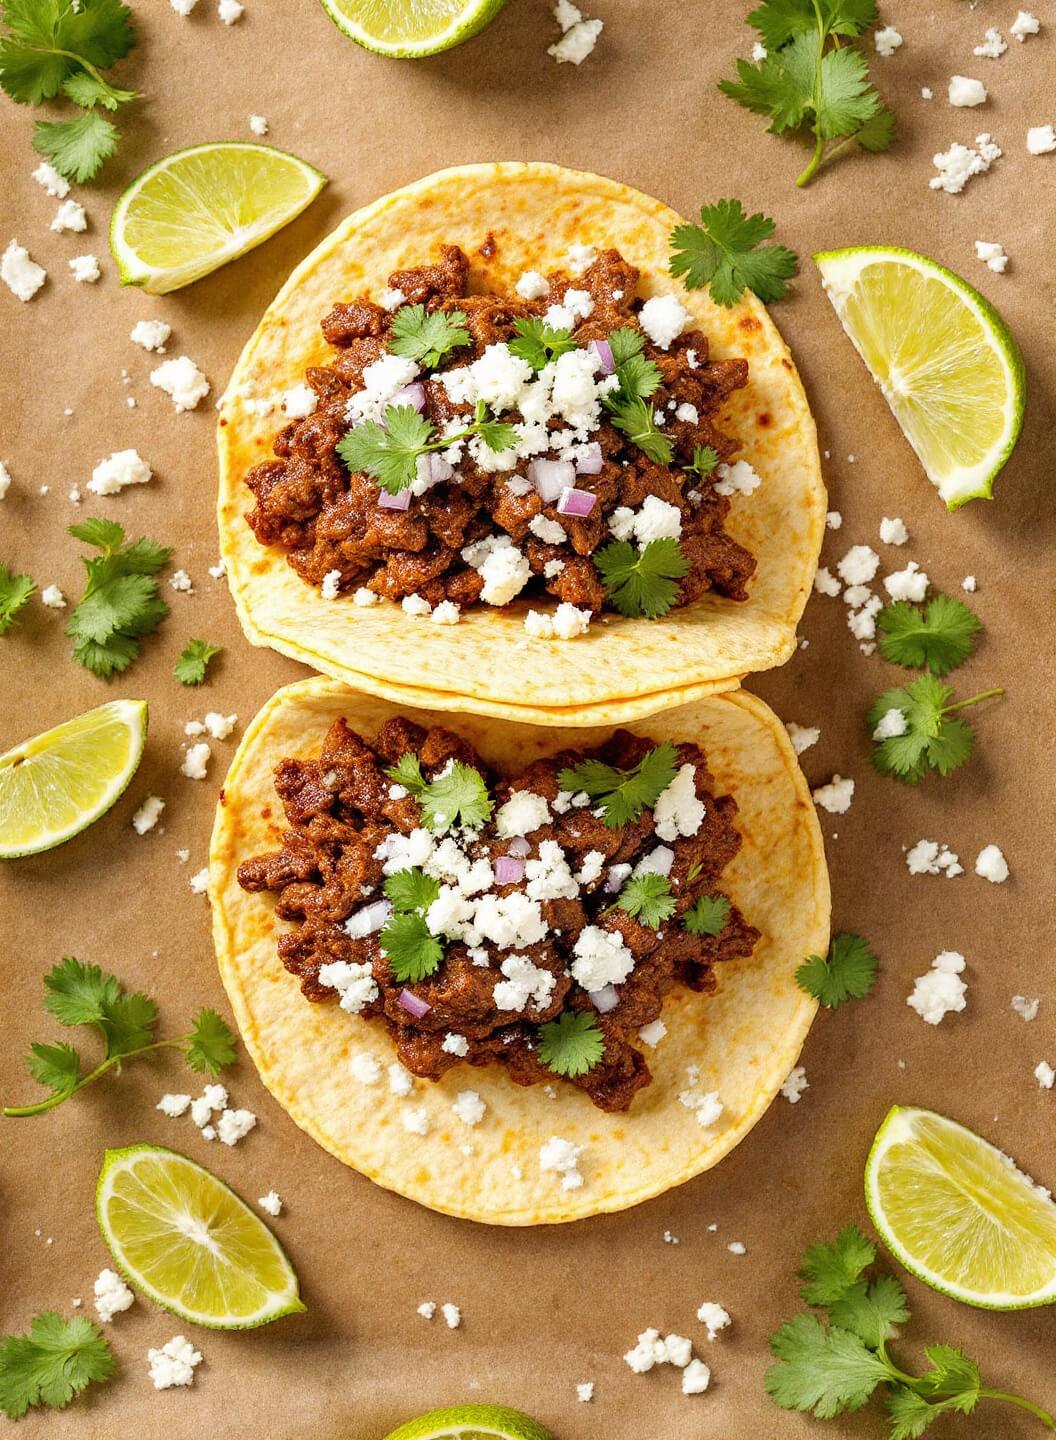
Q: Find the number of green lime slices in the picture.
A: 7